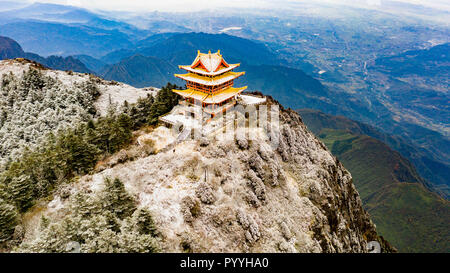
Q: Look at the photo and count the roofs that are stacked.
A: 3